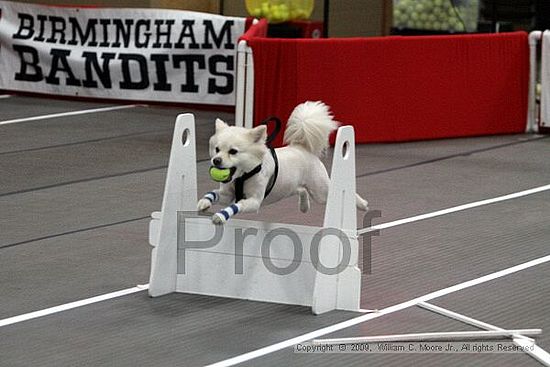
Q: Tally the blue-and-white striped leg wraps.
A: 2